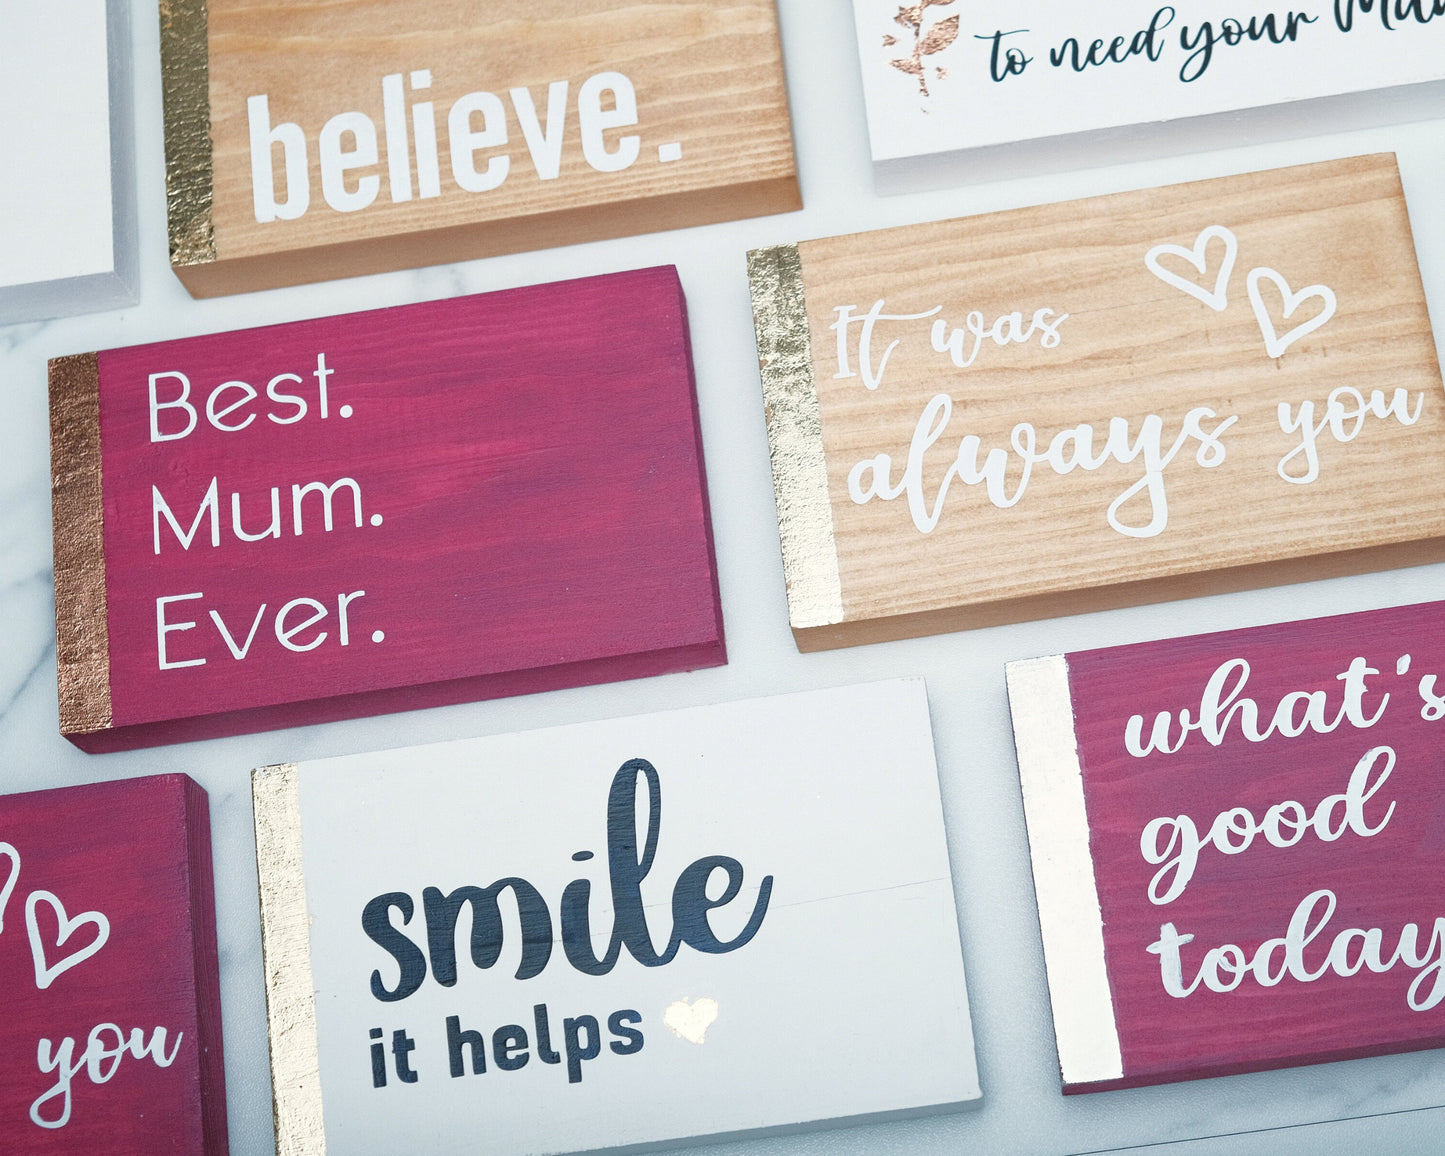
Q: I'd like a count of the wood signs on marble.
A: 8